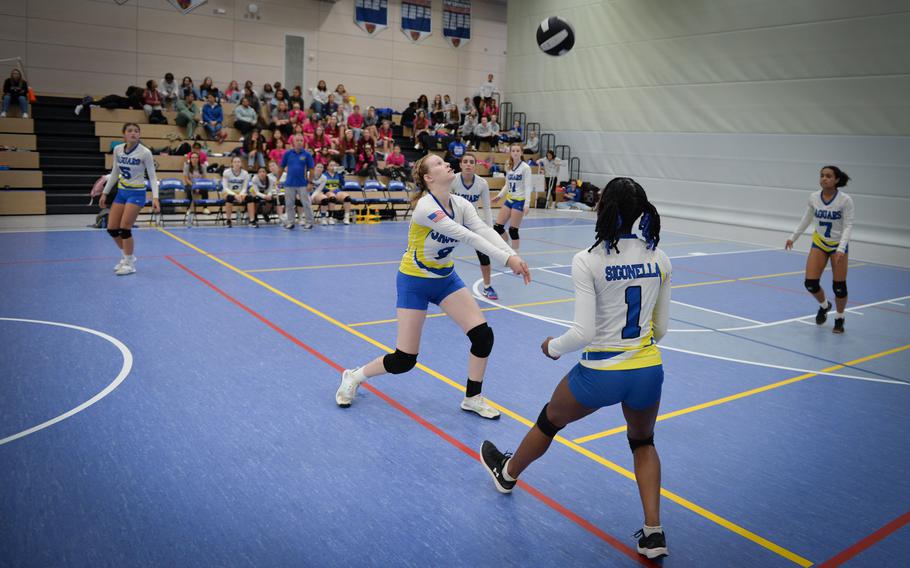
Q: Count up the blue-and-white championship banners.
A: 3